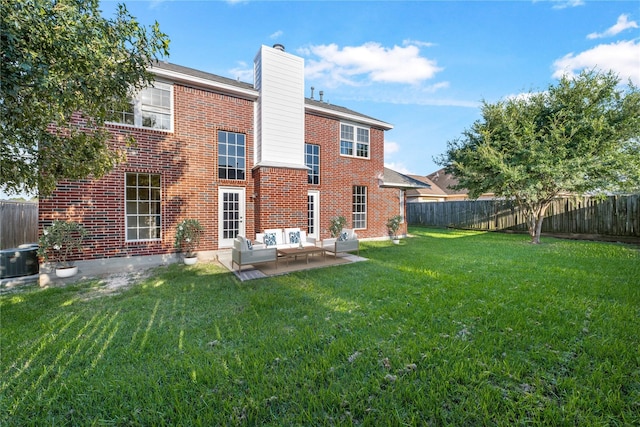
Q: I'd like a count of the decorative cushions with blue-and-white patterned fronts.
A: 4